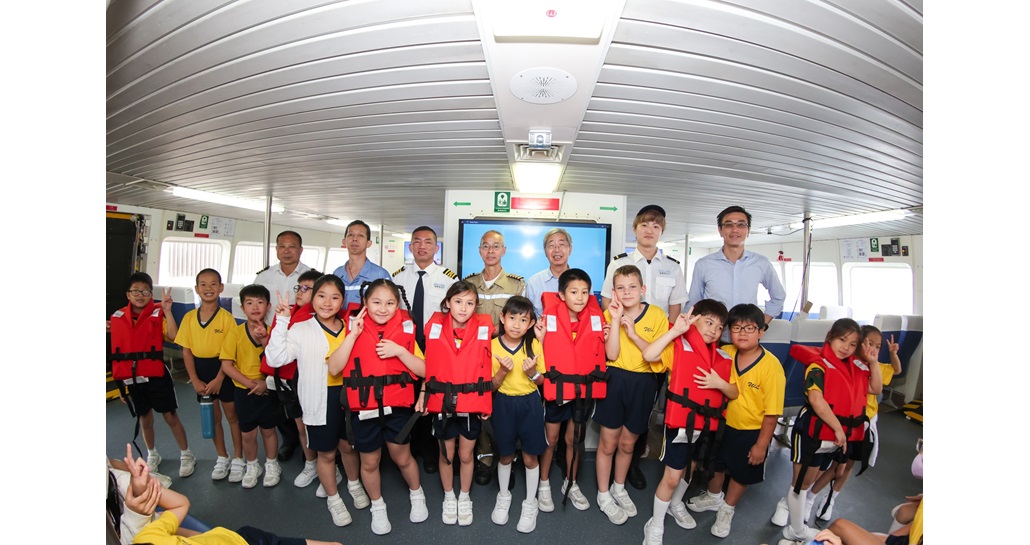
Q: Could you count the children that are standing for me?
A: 14